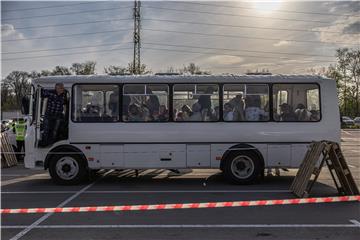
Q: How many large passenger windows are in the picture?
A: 5